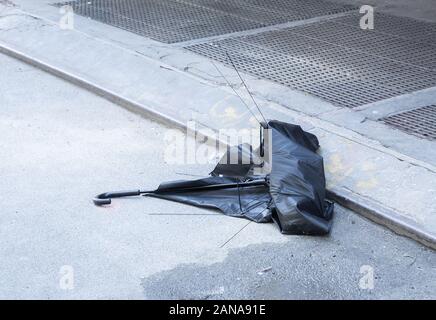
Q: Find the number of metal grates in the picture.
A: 3